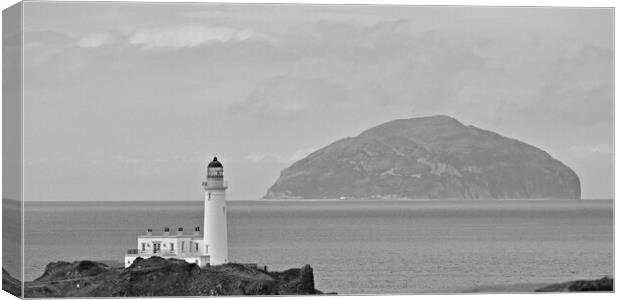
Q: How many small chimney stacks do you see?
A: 4